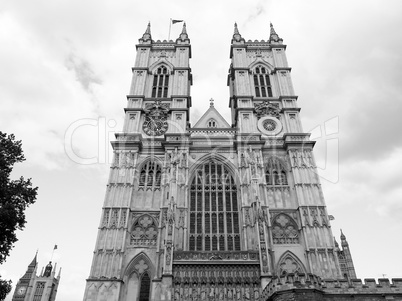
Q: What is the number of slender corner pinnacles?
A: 4